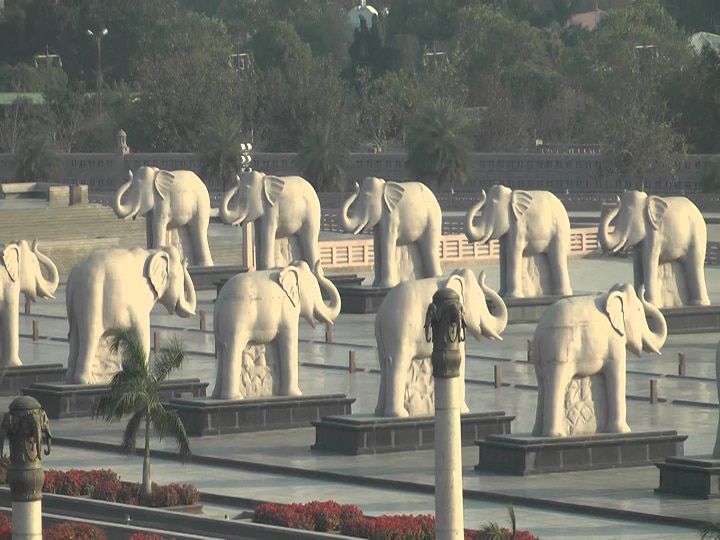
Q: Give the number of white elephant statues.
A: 10